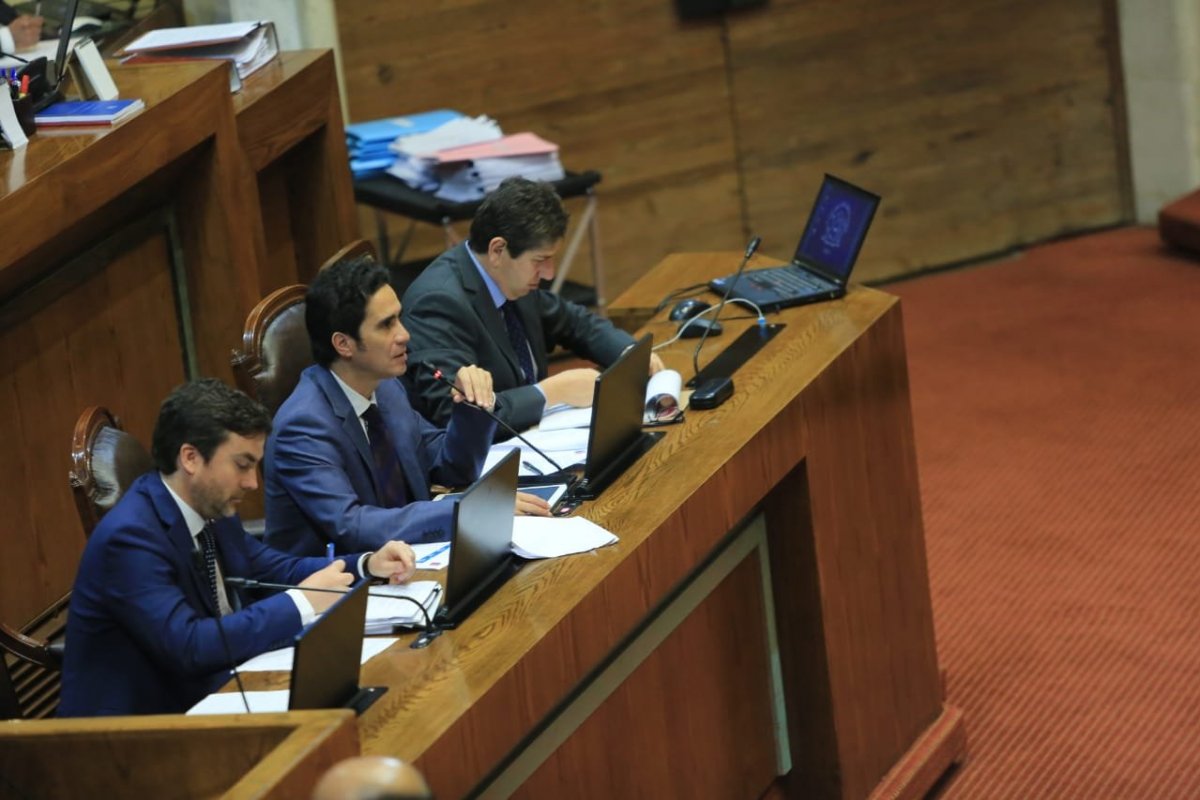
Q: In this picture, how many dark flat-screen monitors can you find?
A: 3